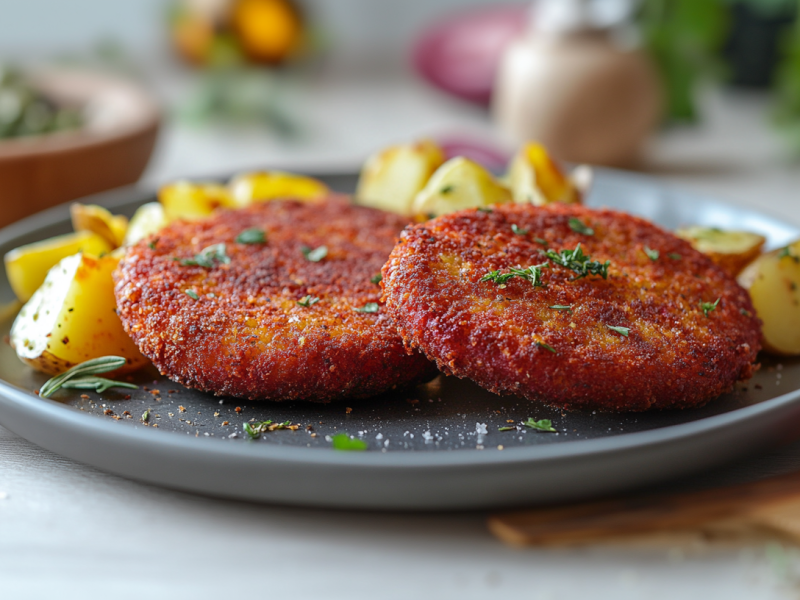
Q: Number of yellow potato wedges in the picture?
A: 11